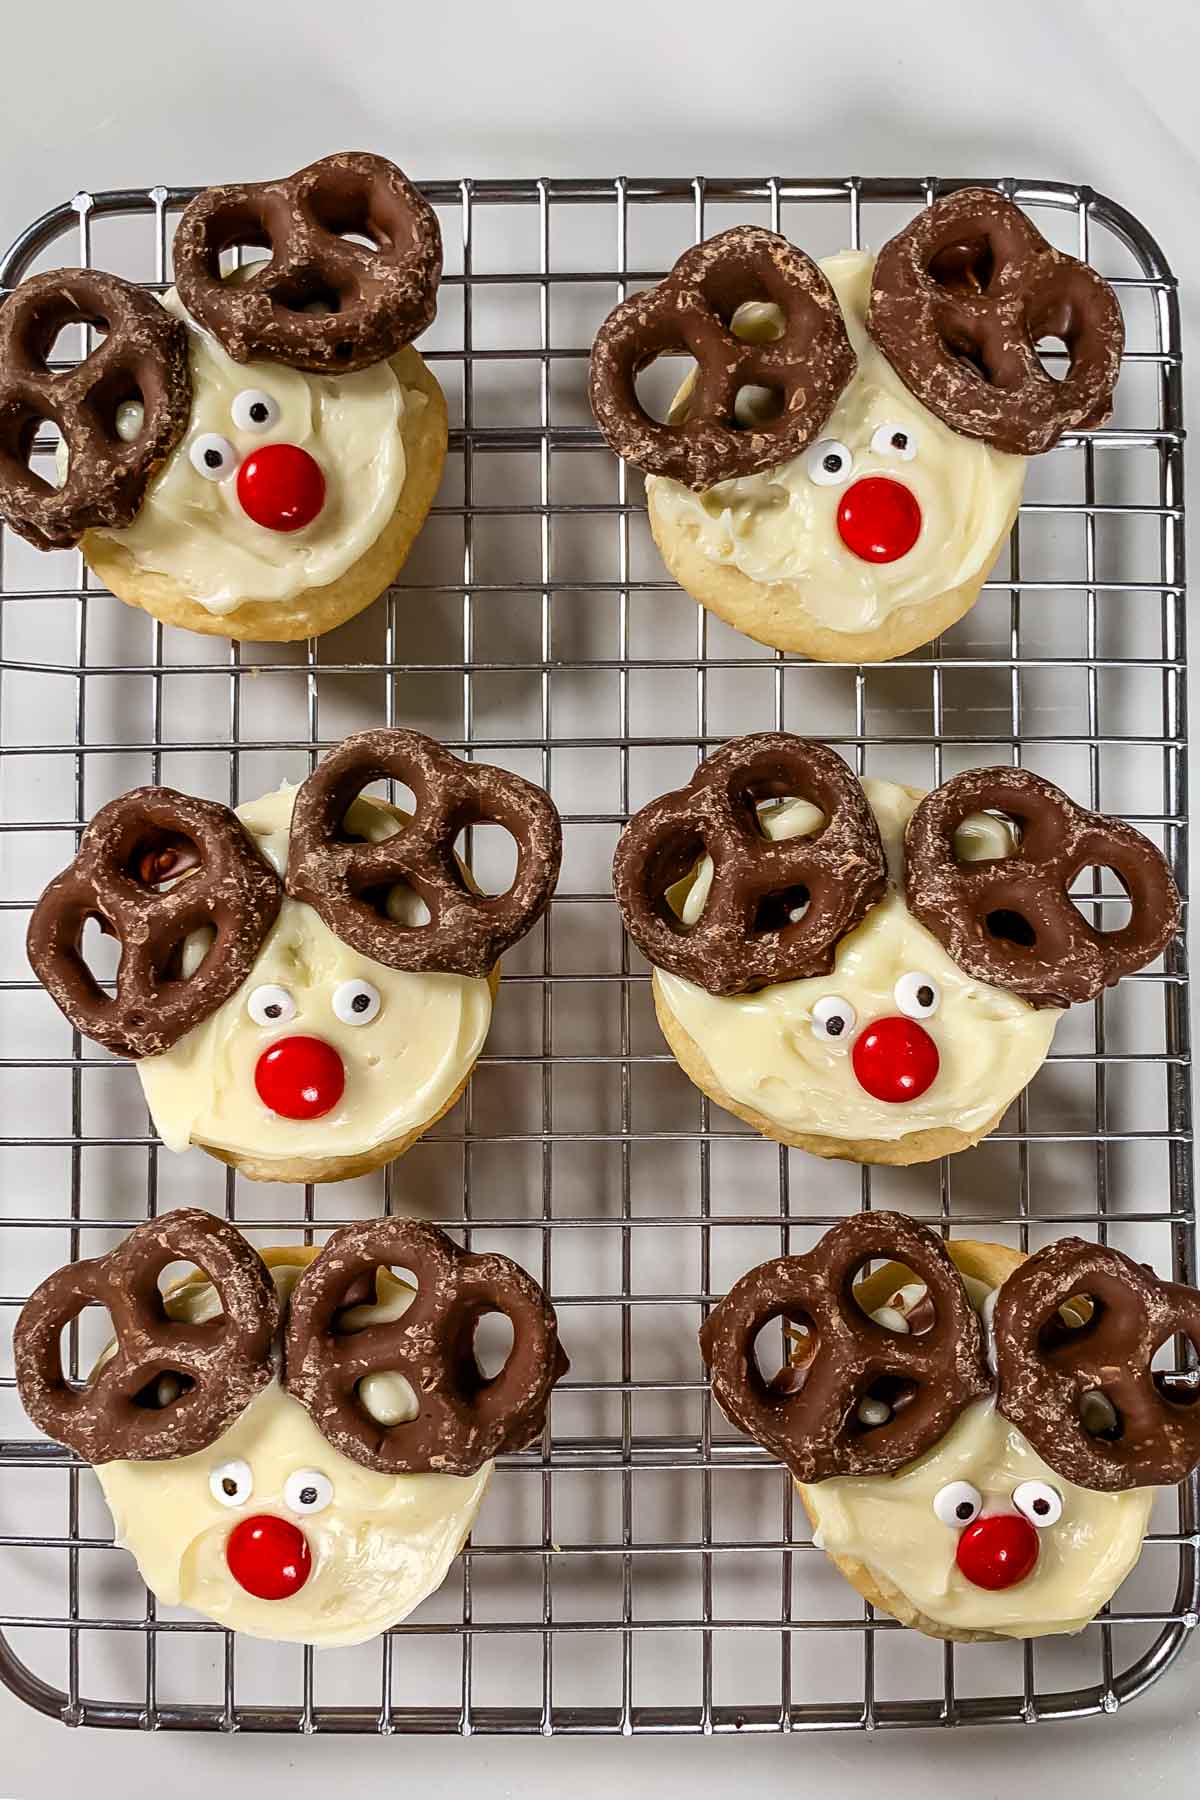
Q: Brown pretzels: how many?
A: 12